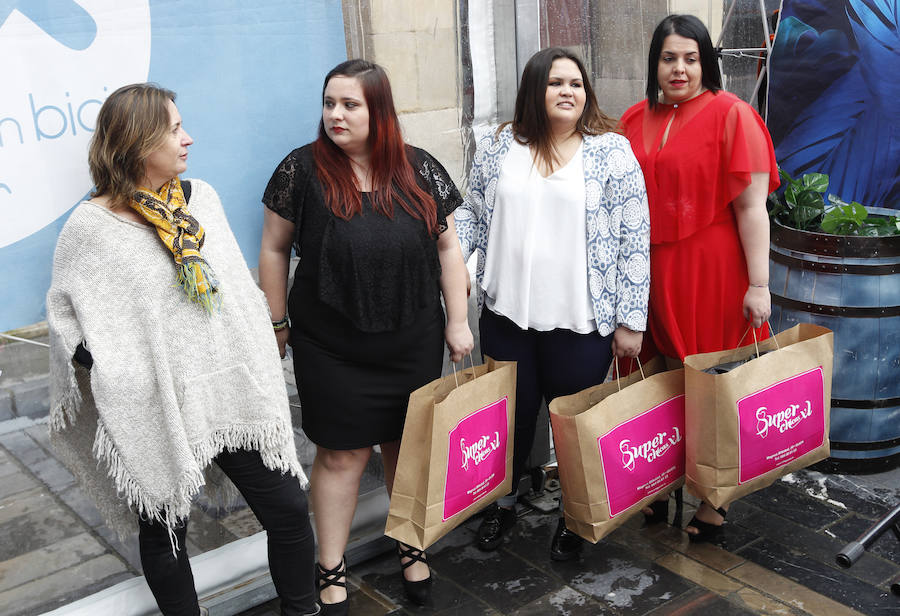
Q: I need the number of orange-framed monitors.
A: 0